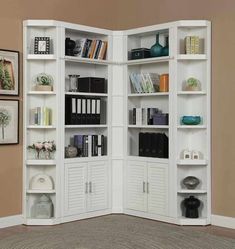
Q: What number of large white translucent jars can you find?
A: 1